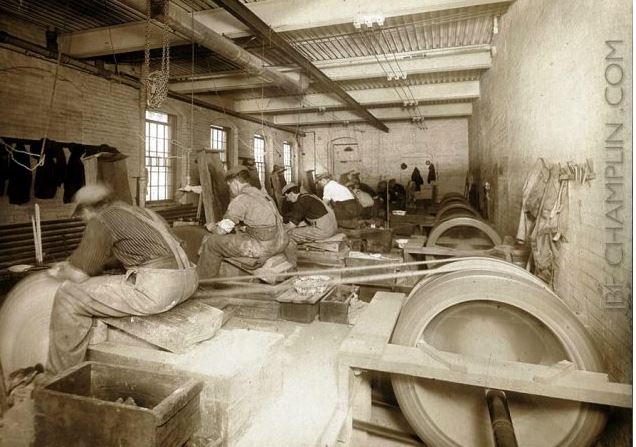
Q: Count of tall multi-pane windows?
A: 4